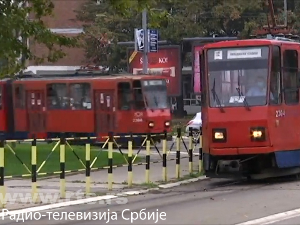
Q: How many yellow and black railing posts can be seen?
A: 11